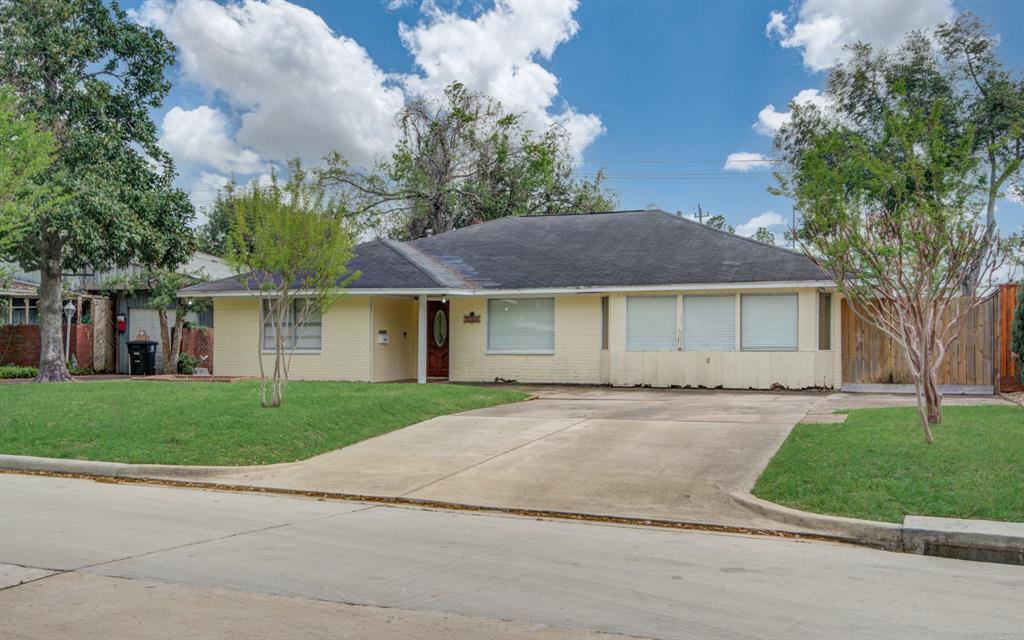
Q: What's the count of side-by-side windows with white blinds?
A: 3